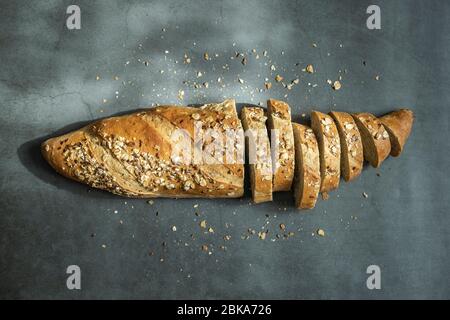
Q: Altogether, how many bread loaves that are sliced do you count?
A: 1